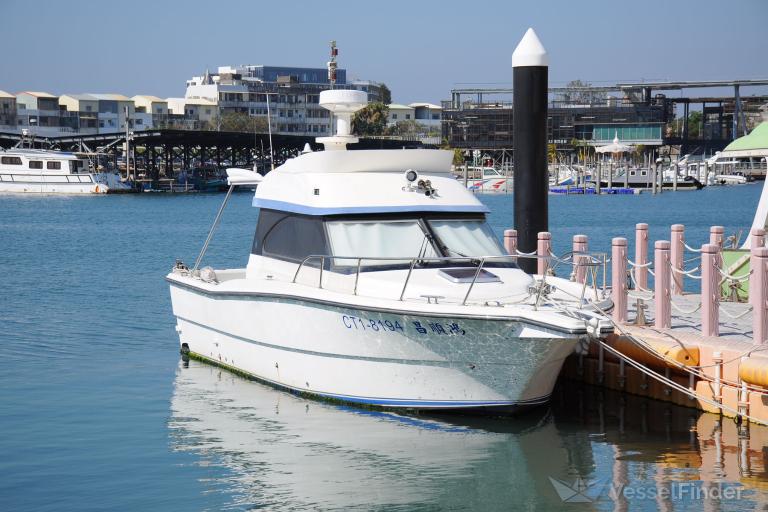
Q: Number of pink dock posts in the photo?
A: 11